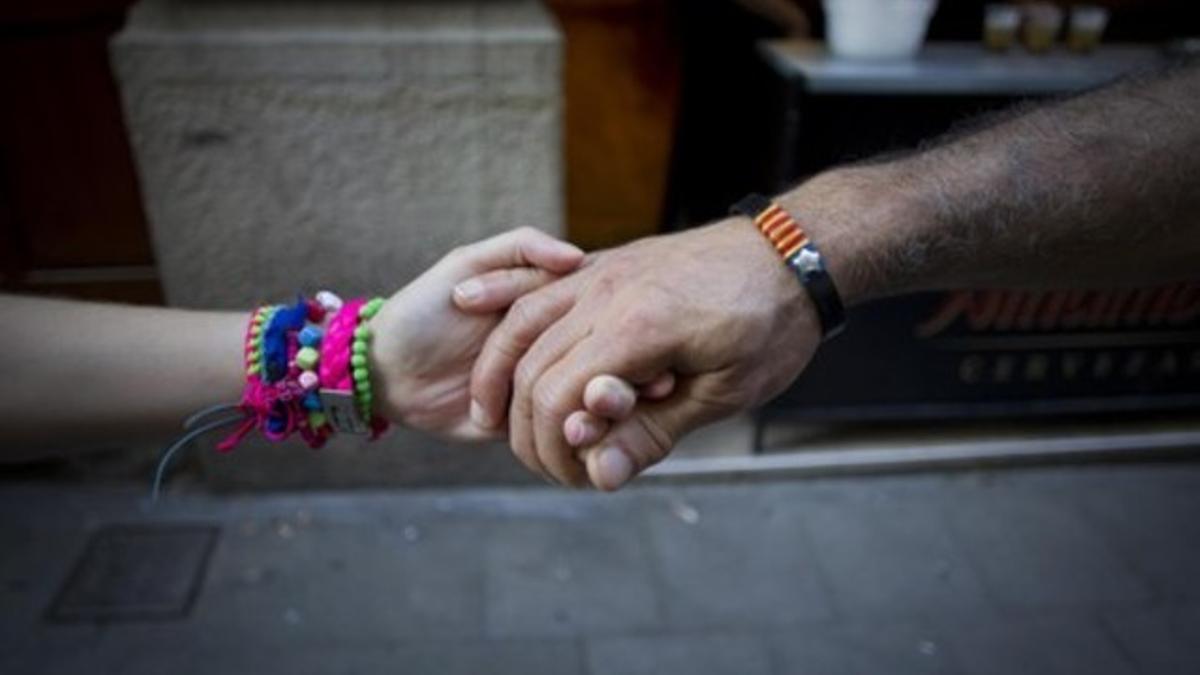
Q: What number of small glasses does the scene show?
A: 3